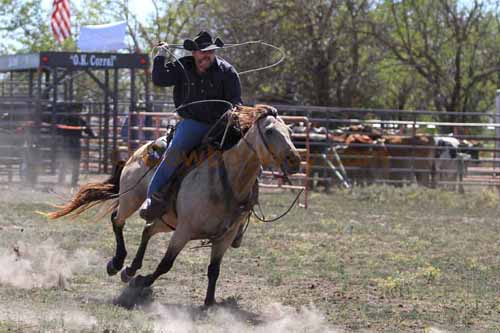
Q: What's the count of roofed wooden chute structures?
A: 1